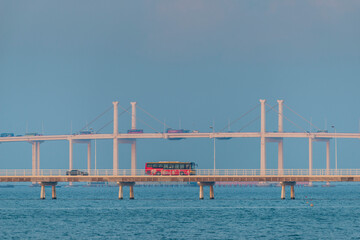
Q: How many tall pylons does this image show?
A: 4